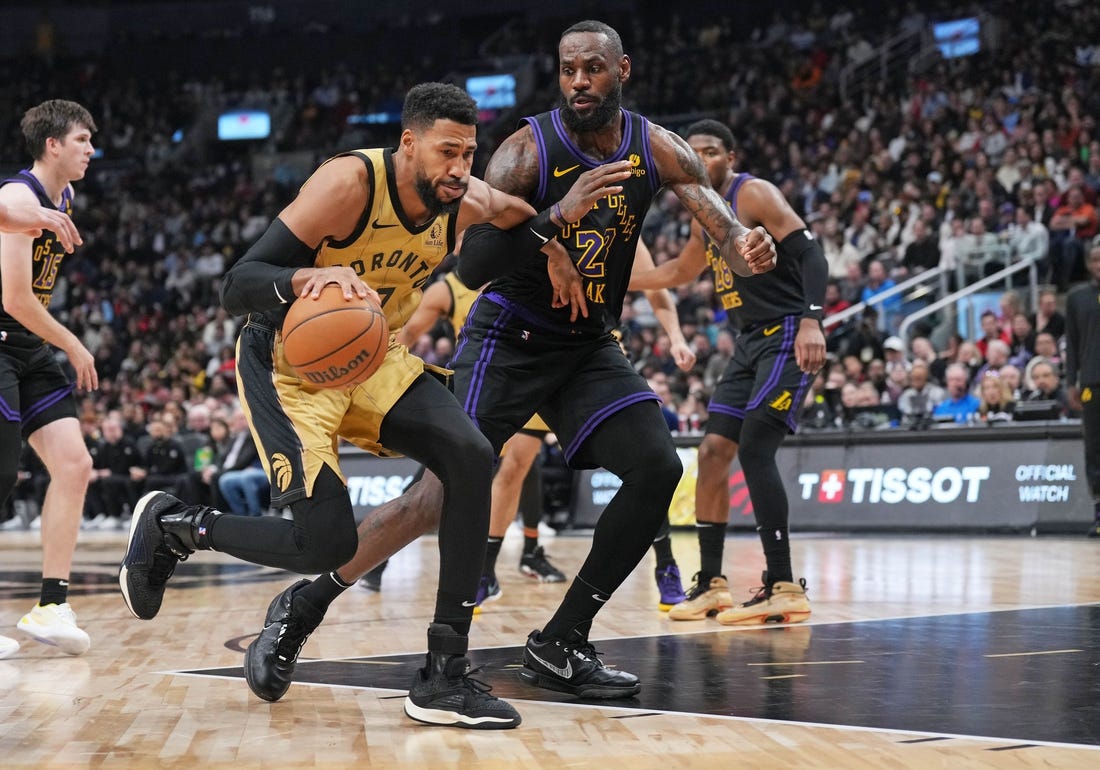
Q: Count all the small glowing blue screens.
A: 3